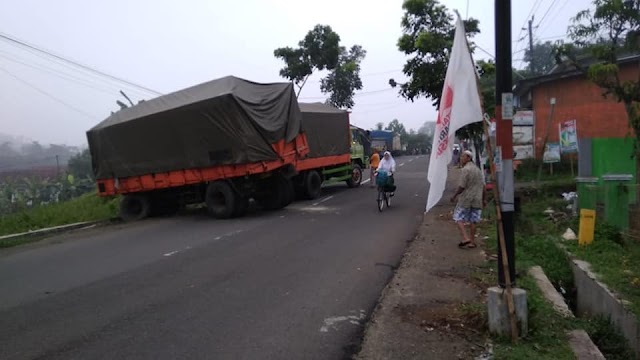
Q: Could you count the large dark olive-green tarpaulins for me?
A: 2